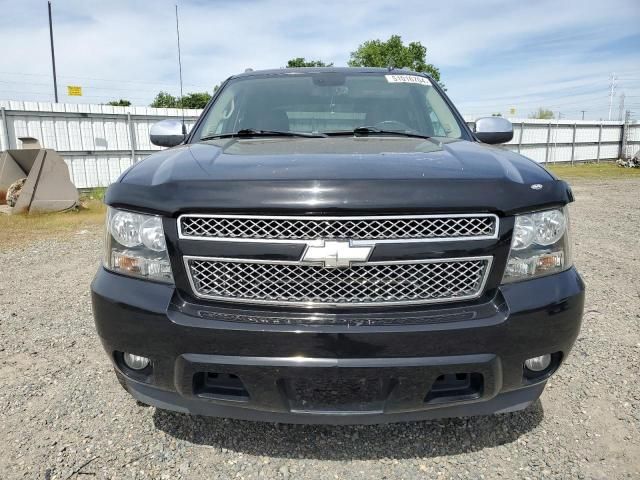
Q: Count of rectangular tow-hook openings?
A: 2